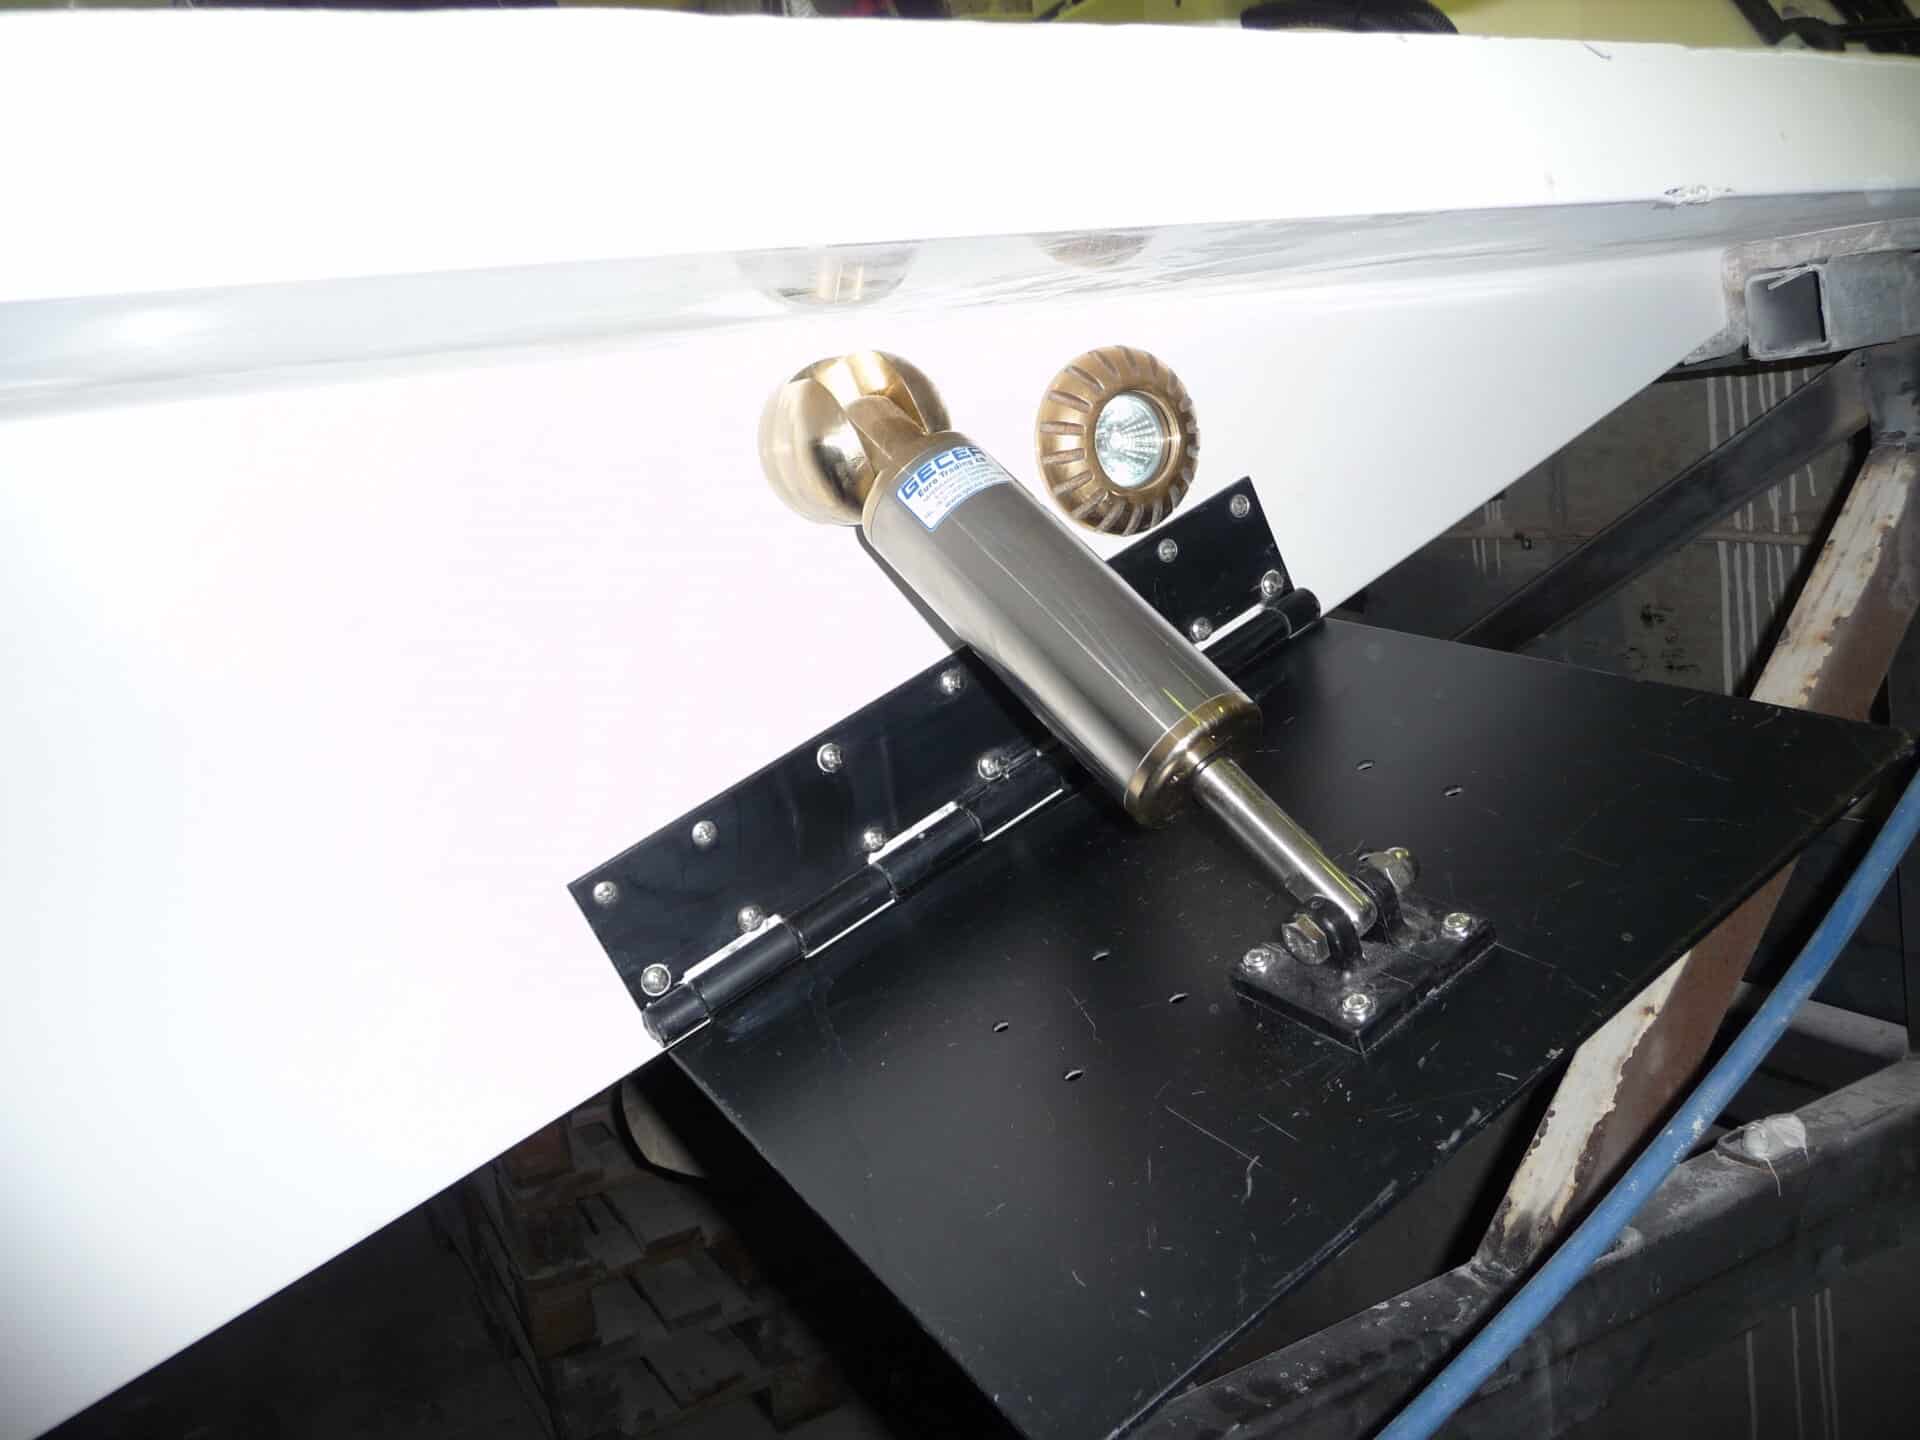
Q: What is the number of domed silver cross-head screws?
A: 12